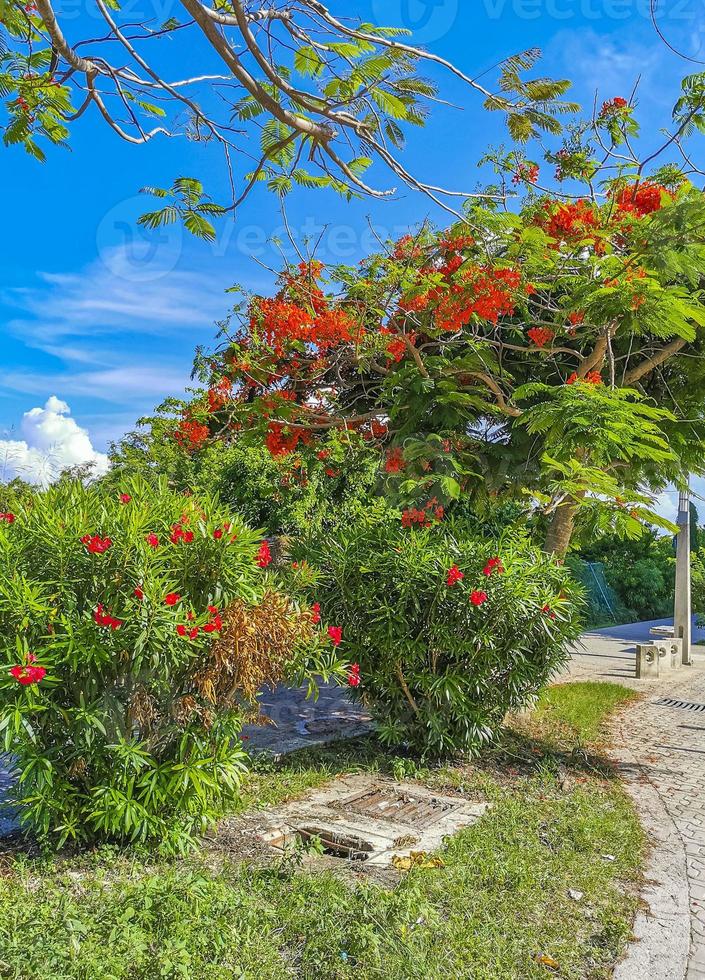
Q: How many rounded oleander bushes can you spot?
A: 2